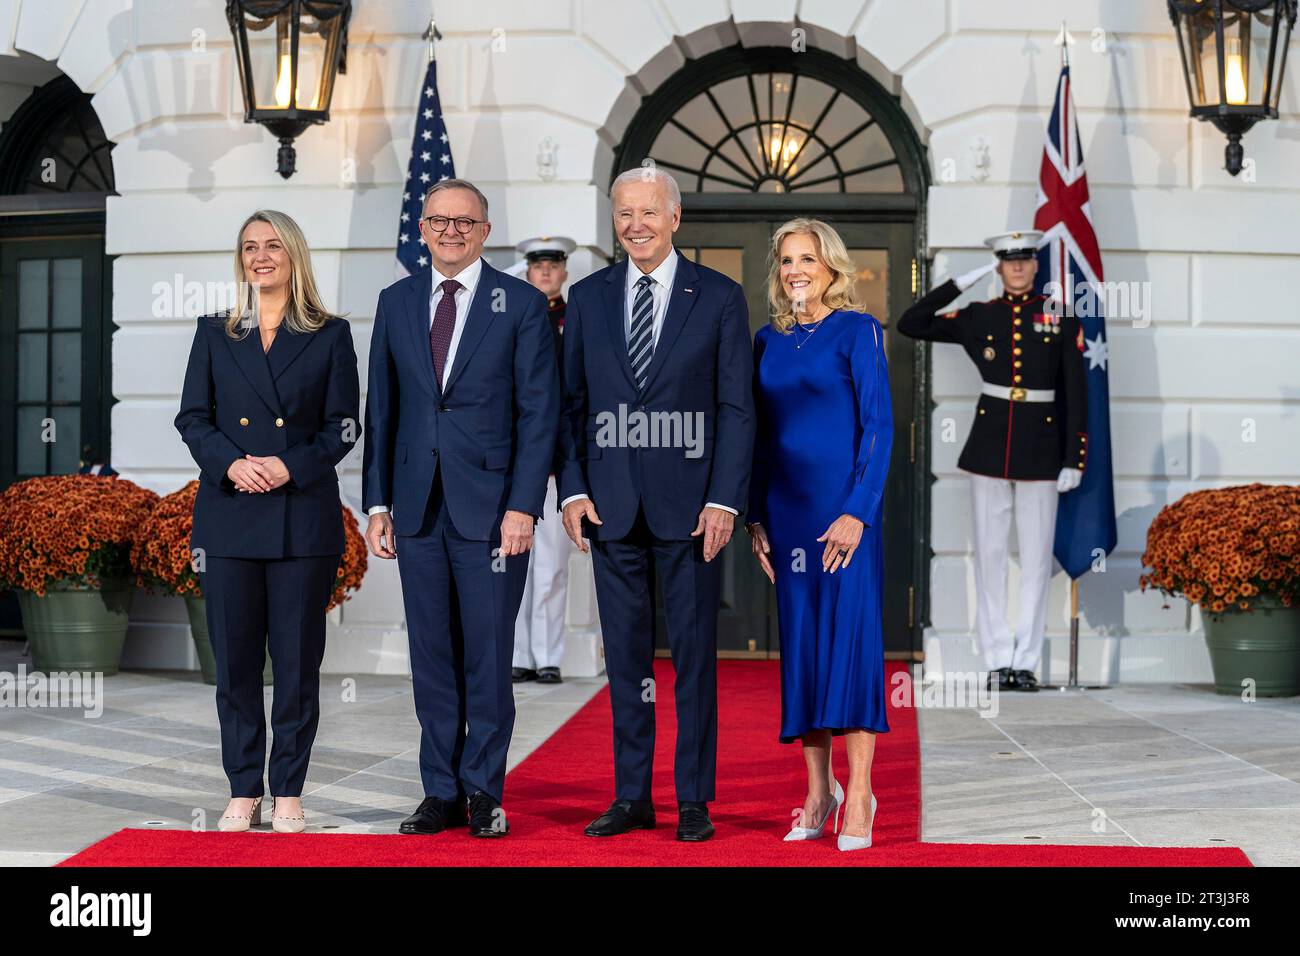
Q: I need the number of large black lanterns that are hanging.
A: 2